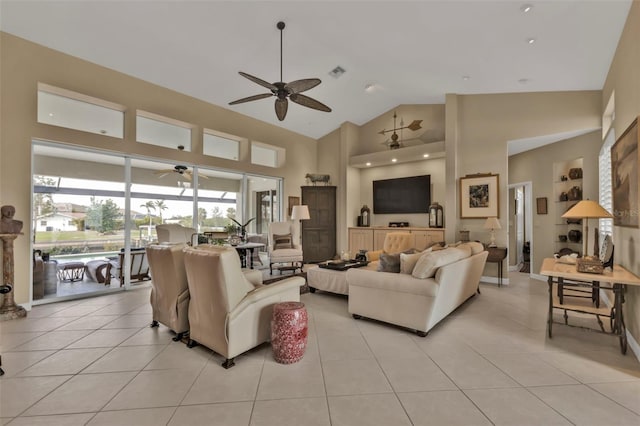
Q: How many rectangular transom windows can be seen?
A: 4